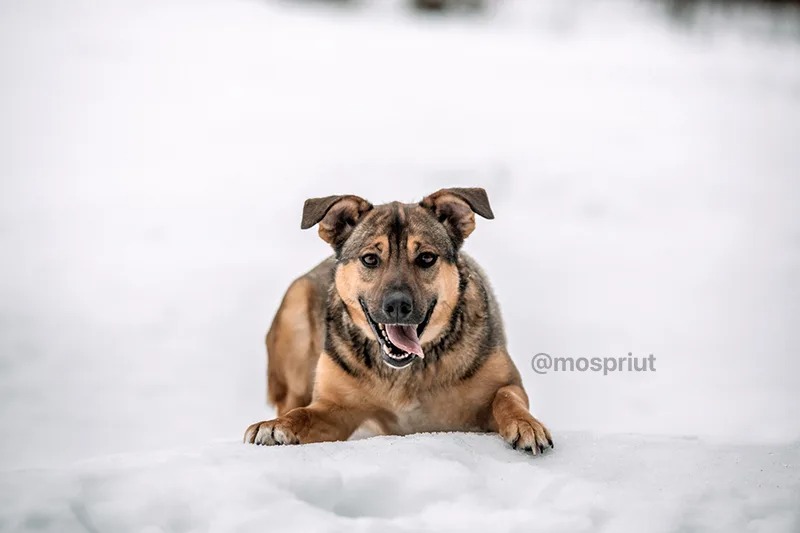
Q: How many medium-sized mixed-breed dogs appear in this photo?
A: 1